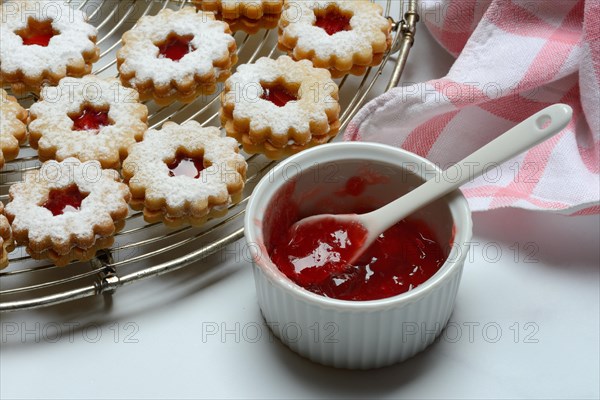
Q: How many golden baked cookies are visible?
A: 10